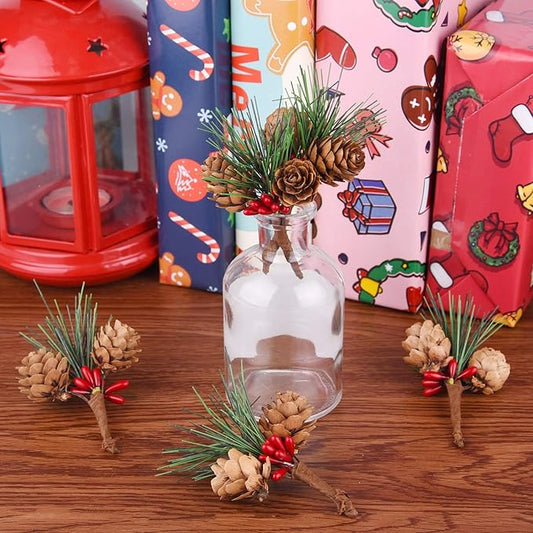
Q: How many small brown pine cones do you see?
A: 10